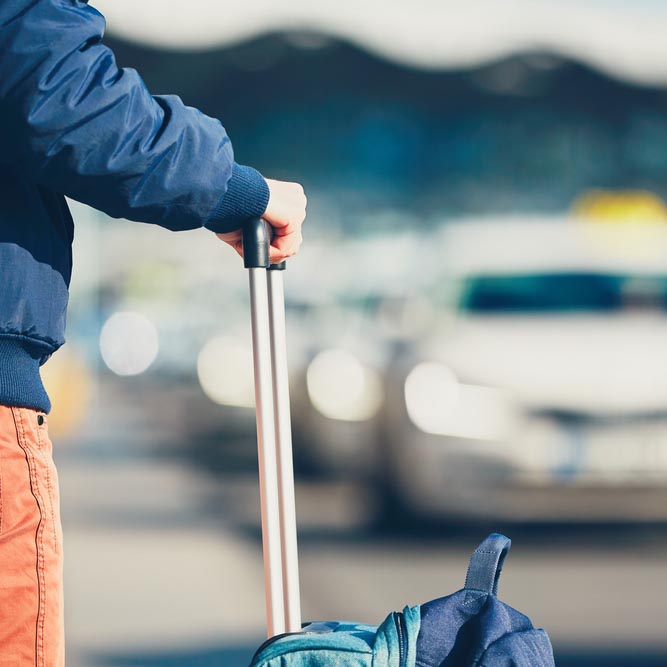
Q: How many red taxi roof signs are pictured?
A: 0